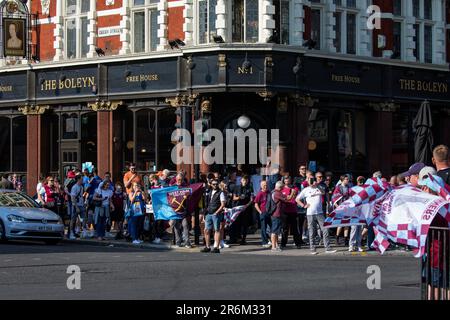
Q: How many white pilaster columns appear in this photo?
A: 12